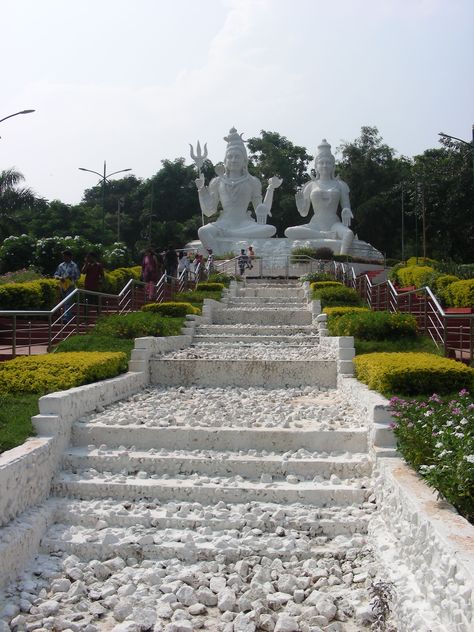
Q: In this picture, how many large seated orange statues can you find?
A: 0